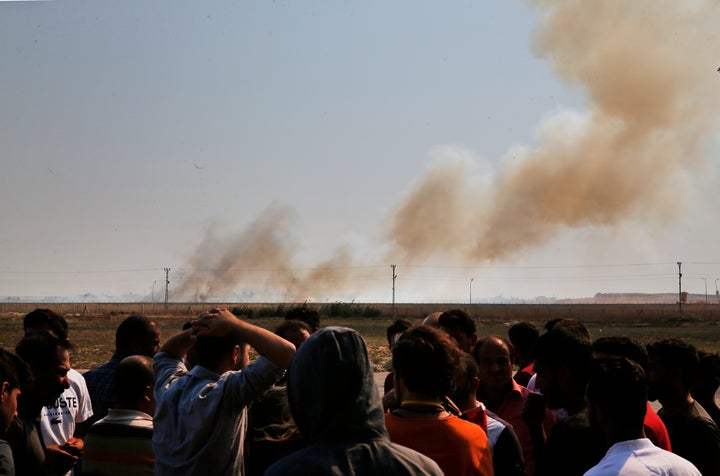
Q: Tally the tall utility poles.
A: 3